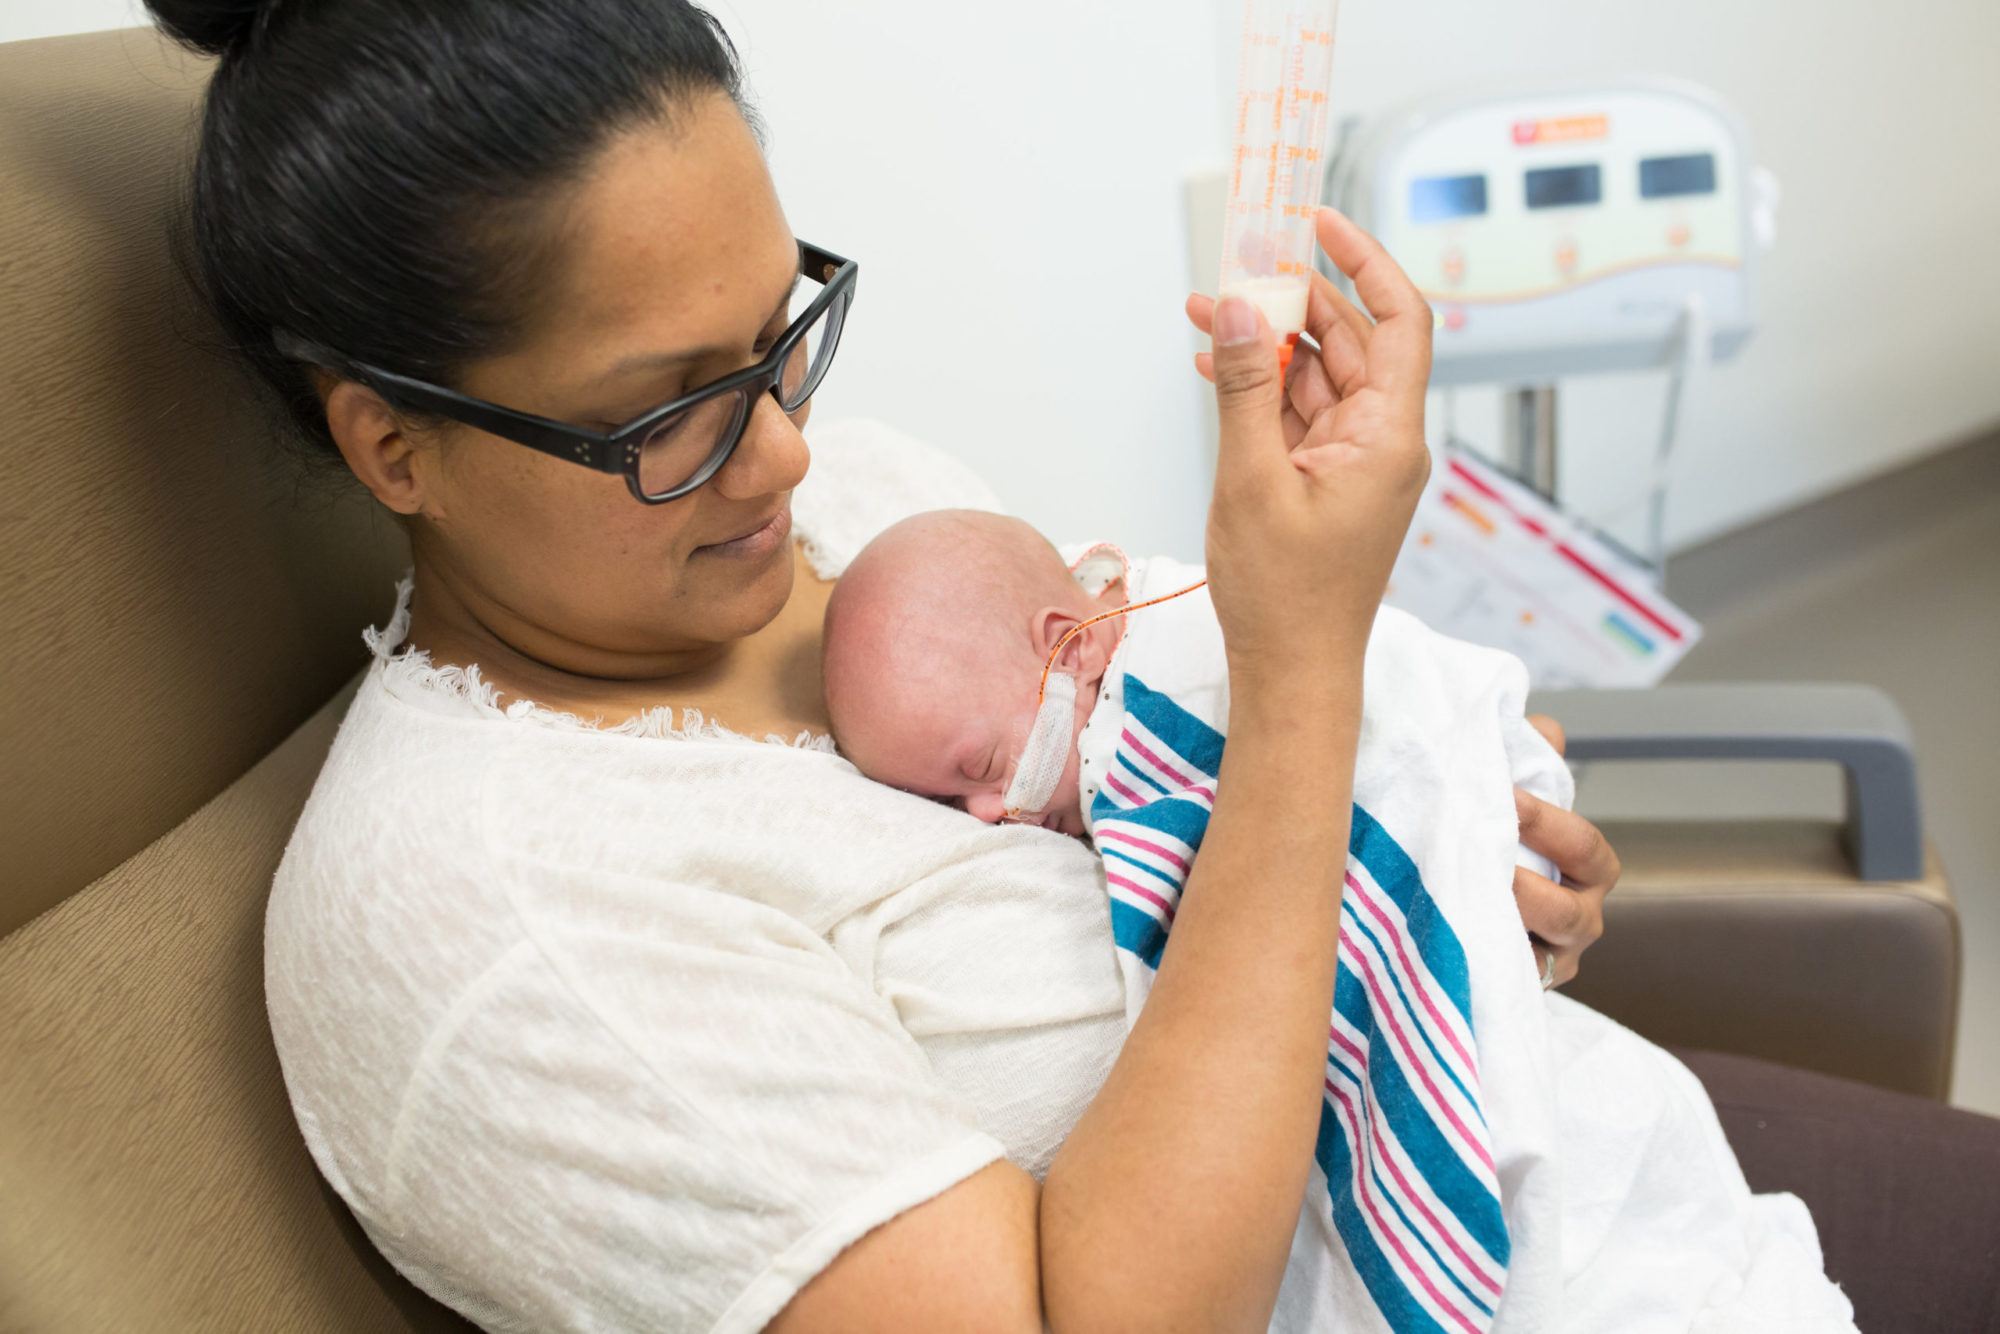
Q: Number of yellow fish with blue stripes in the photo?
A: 0